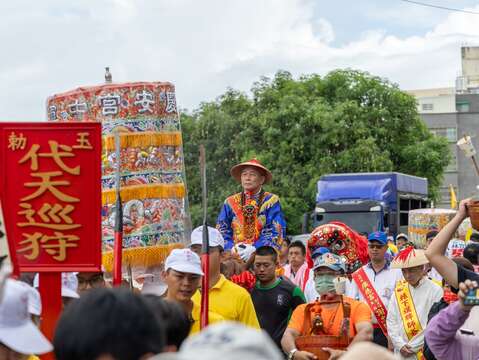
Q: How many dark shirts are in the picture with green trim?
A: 1